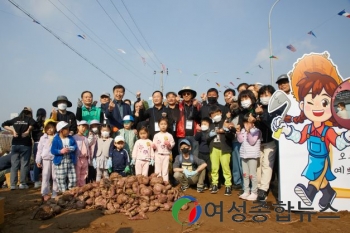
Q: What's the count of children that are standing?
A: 12